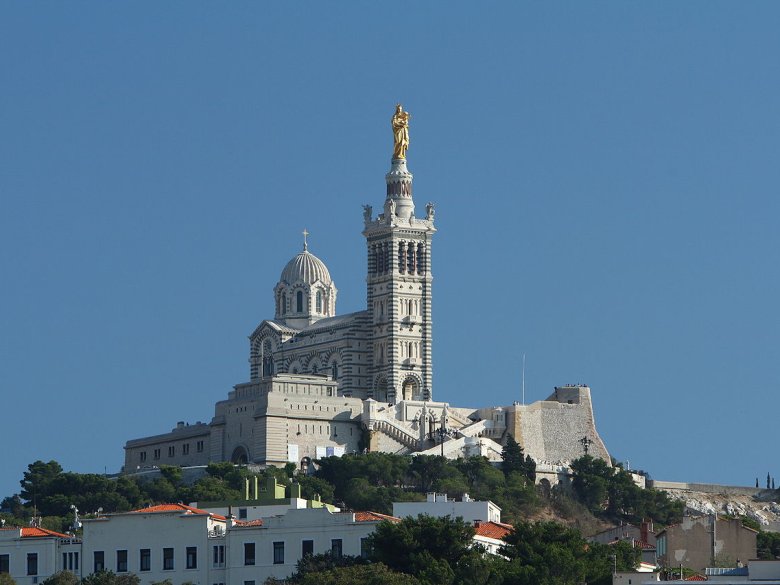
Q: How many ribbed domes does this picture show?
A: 1